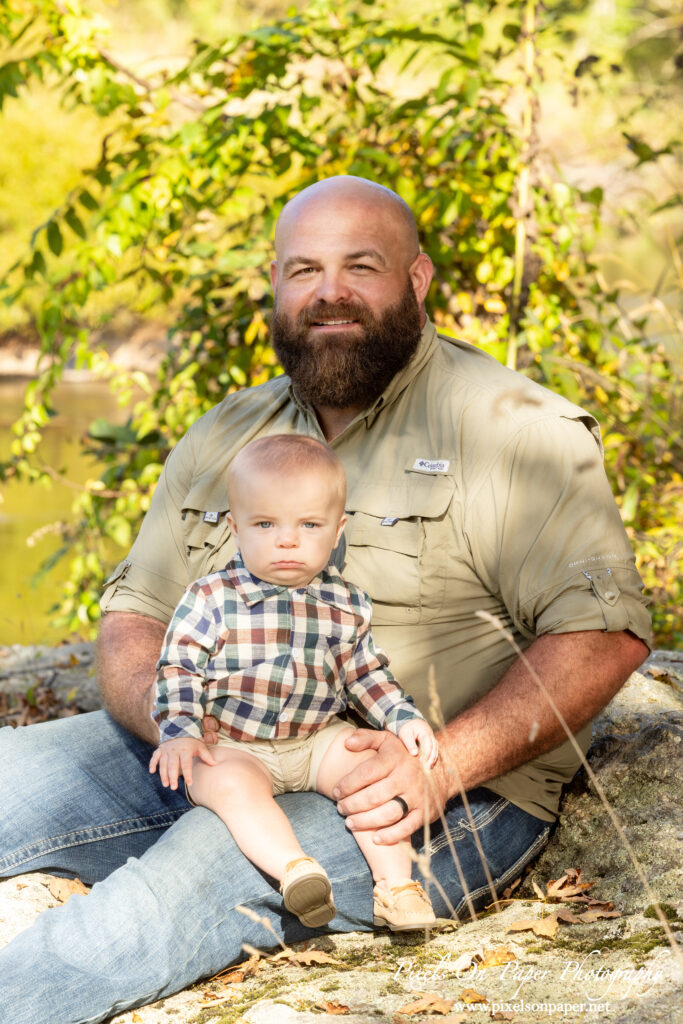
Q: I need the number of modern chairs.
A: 0